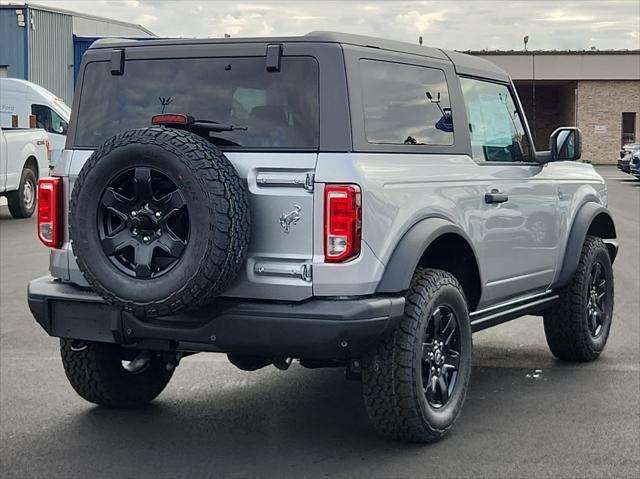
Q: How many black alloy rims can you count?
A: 3